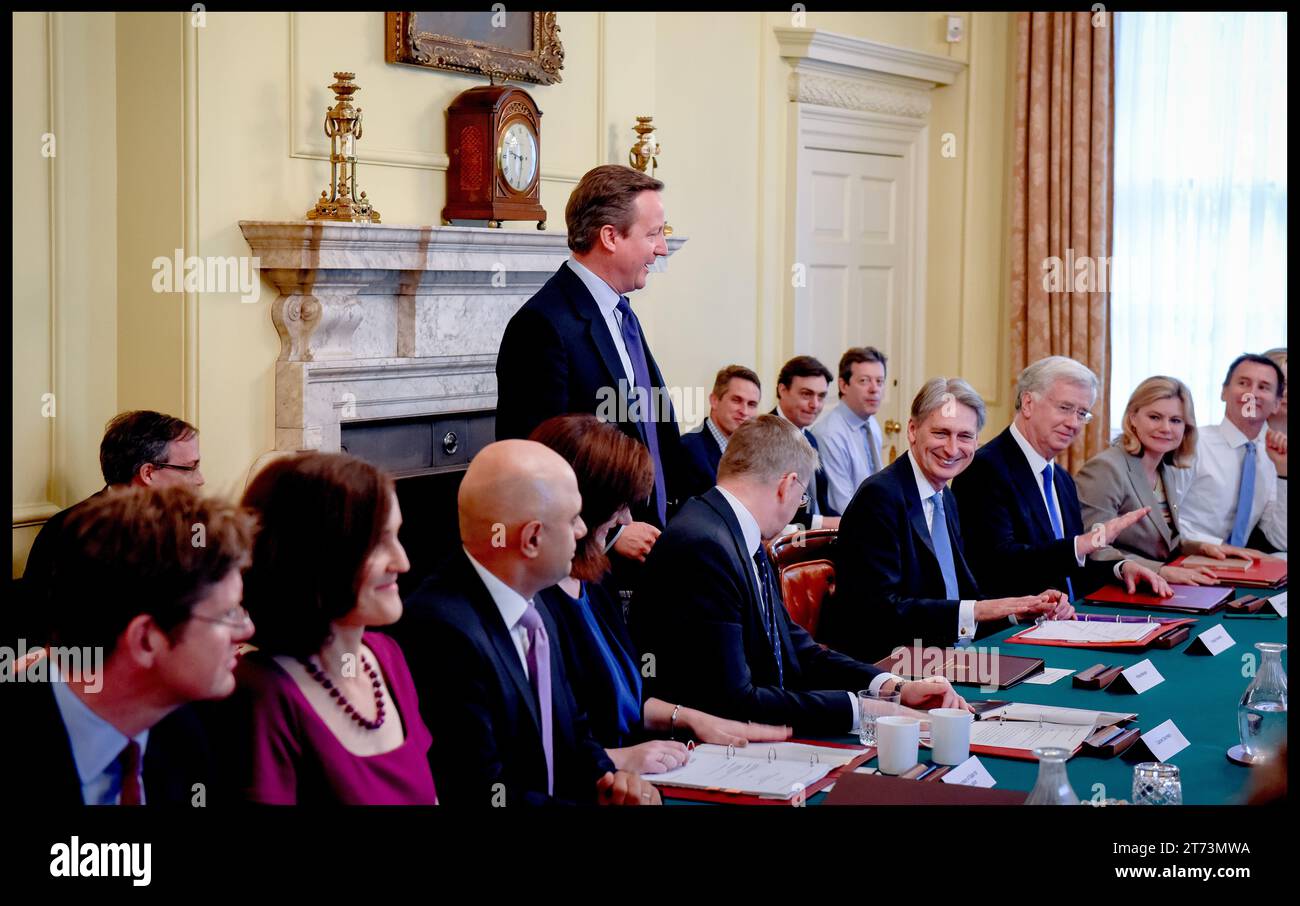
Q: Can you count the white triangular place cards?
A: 5